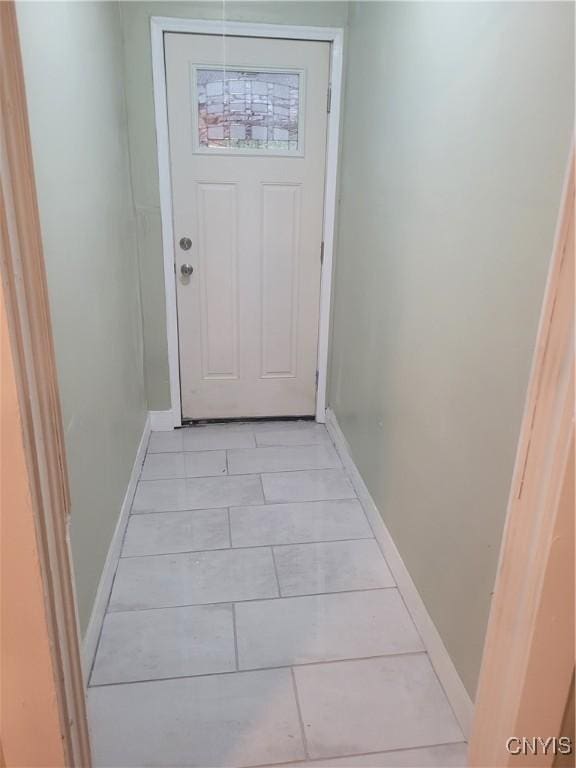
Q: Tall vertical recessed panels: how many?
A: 2